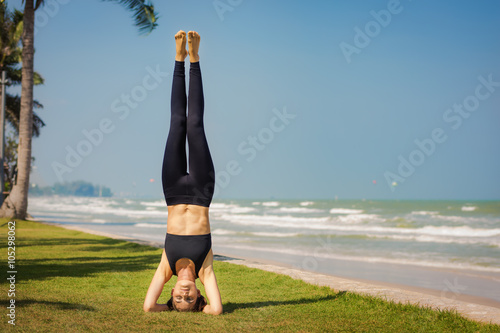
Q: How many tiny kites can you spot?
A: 3